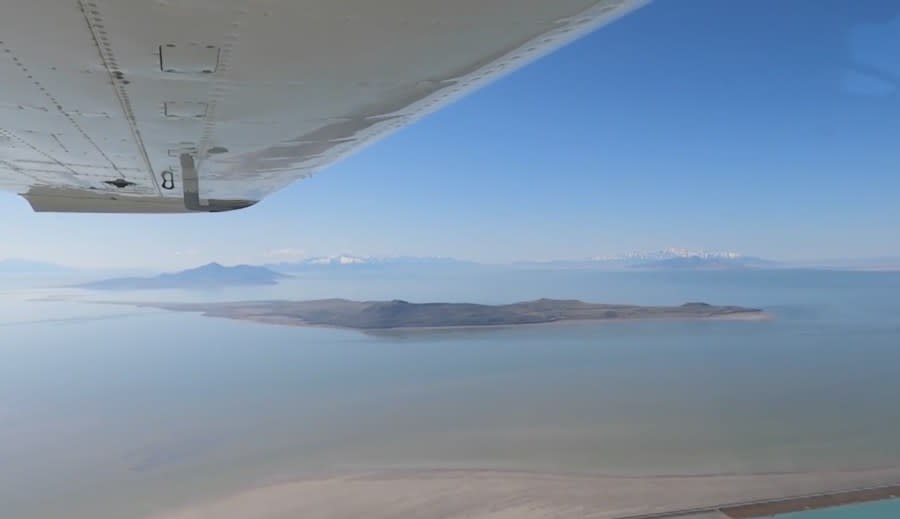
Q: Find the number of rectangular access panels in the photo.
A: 2